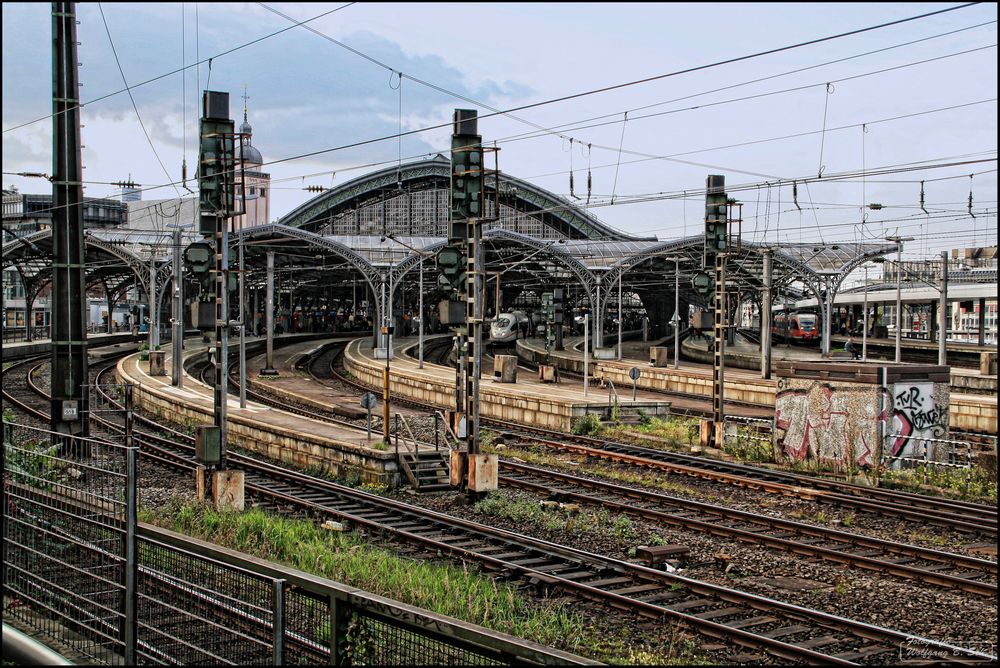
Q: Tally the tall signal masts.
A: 3